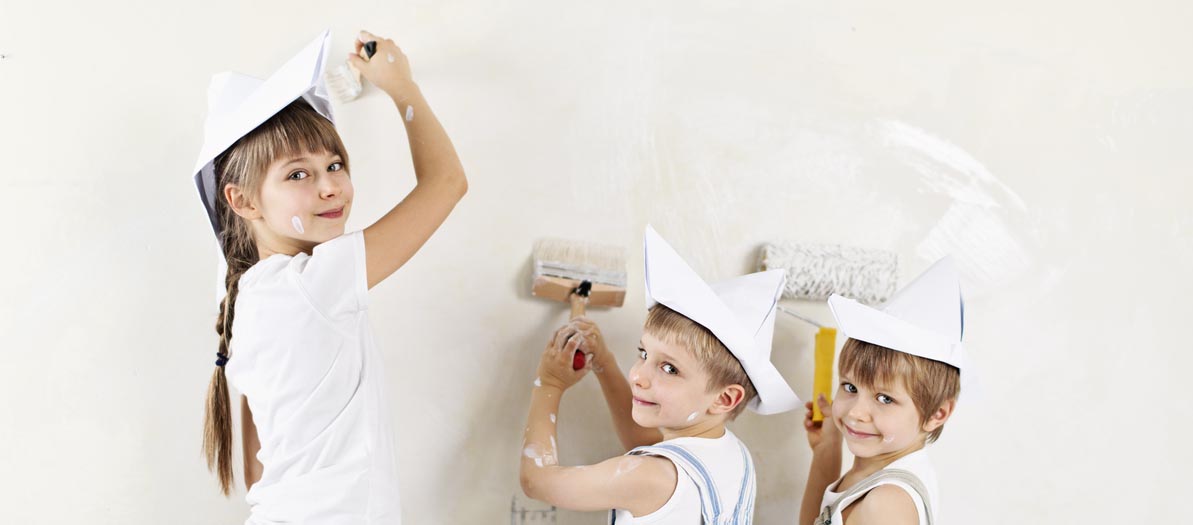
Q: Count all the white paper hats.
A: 3